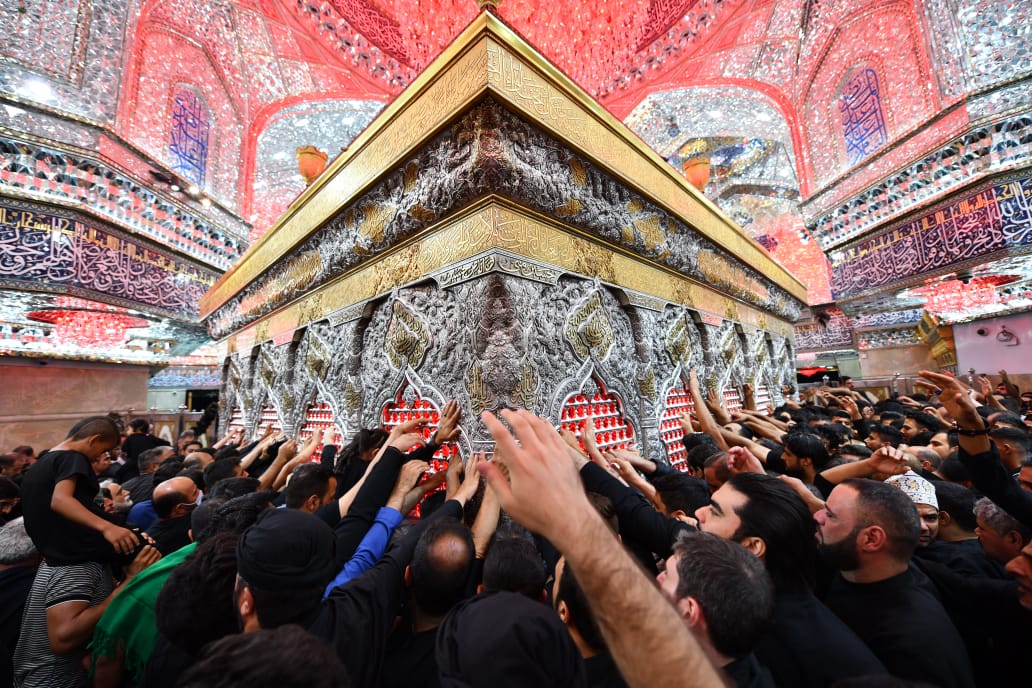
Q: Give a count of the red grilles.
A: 8